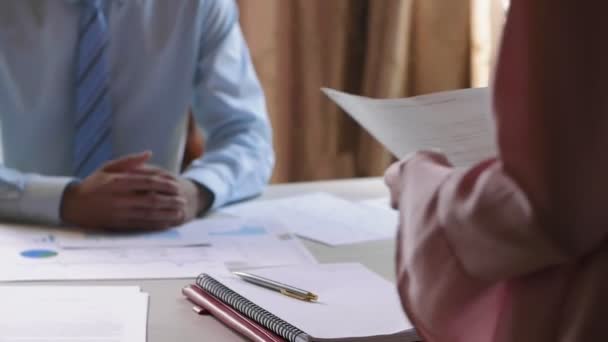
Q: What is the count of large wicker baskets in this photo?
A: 0